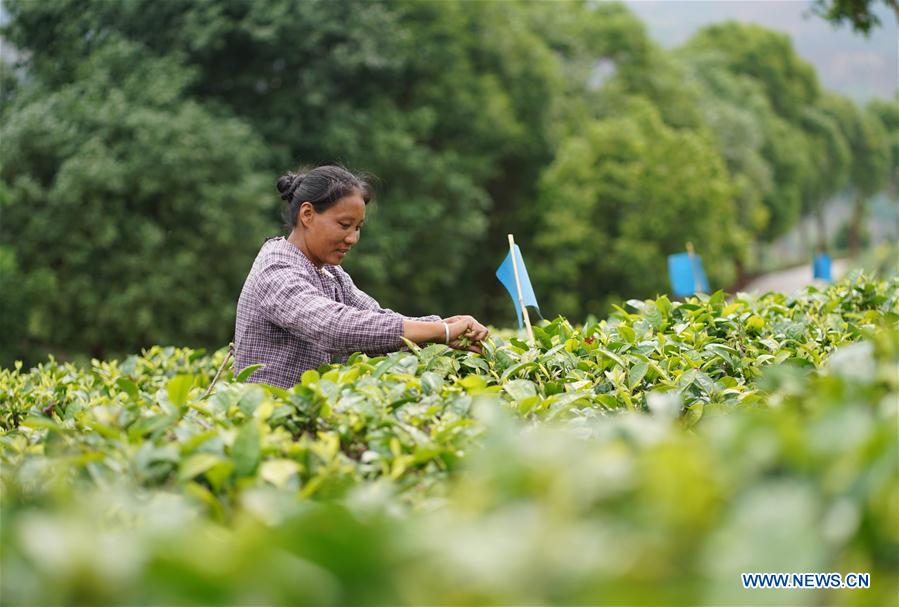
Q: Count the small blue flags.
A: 3